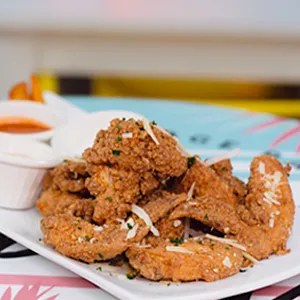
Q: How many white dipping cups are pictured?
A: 2